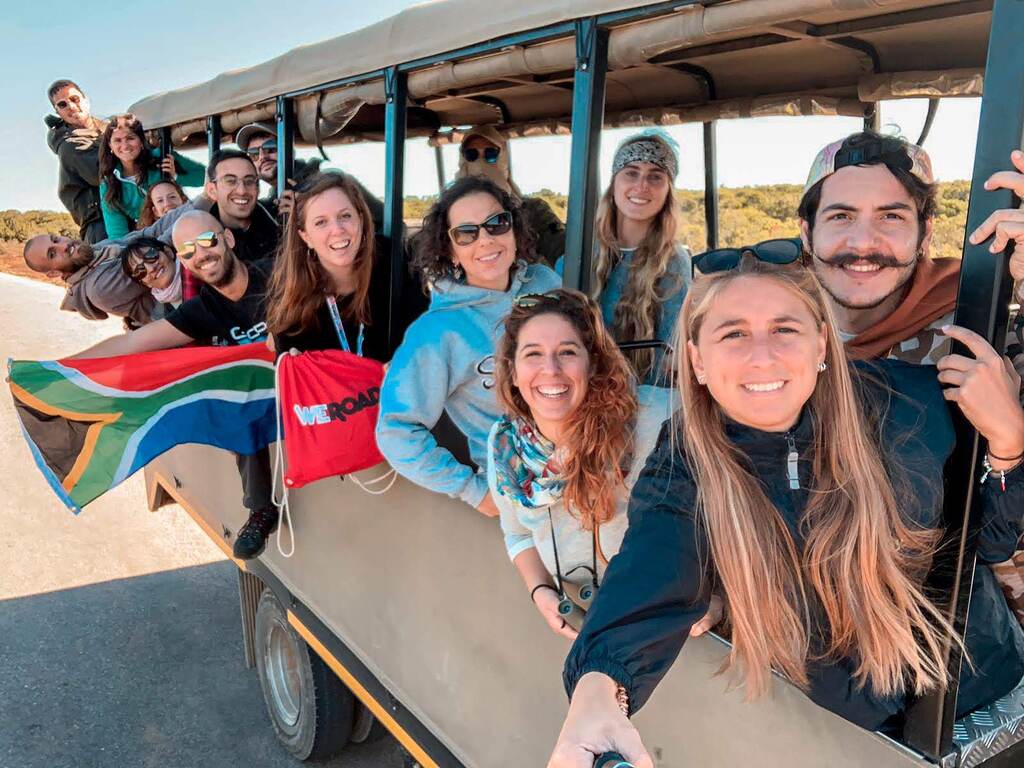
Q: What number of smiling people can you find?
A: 13